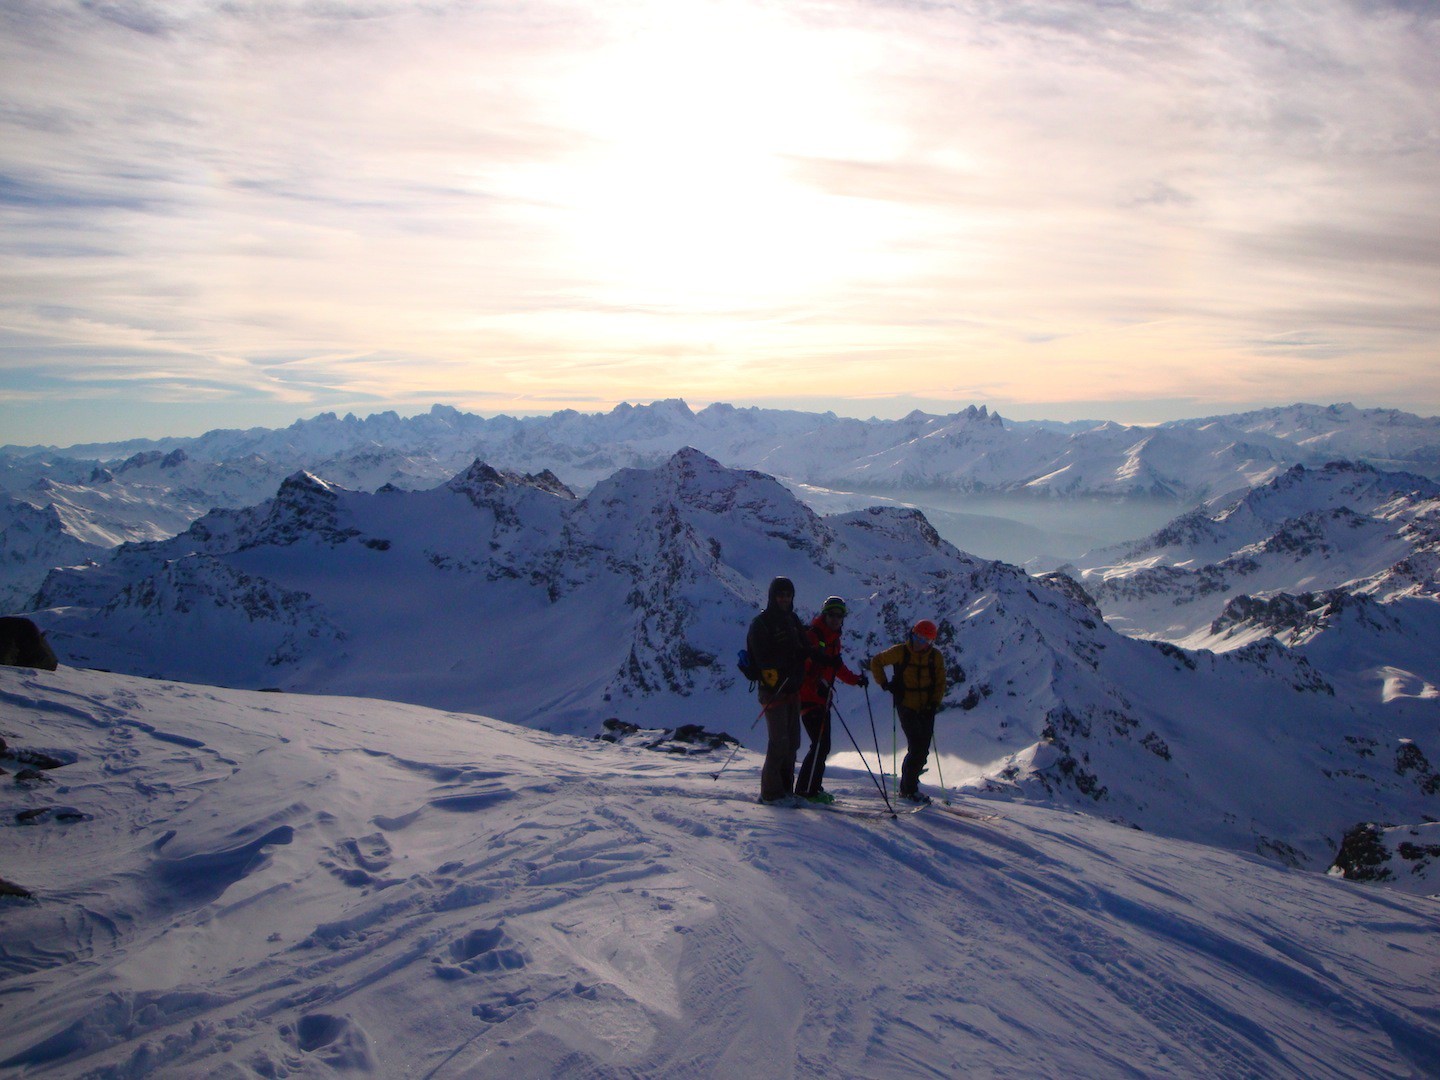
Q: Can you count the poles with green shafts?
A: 2